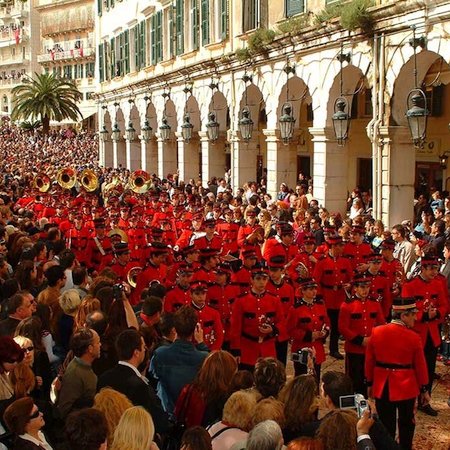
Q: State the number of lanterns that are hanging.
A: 11